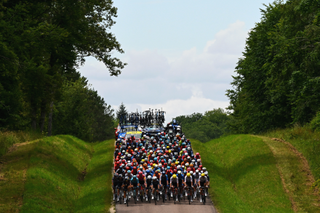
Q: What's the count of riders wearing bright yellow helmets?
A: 8